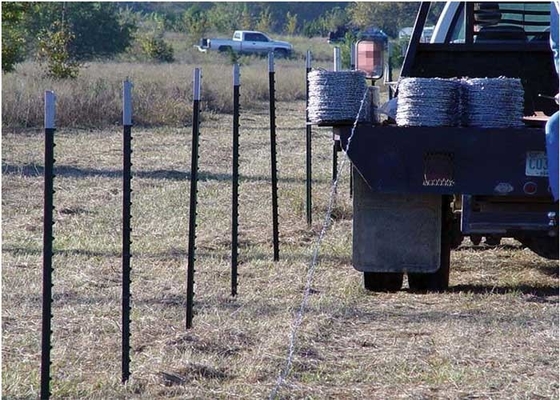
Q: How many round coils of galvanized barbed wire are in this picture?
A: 3